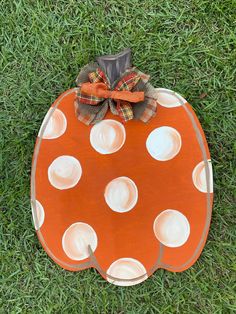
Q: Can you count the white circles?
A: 11